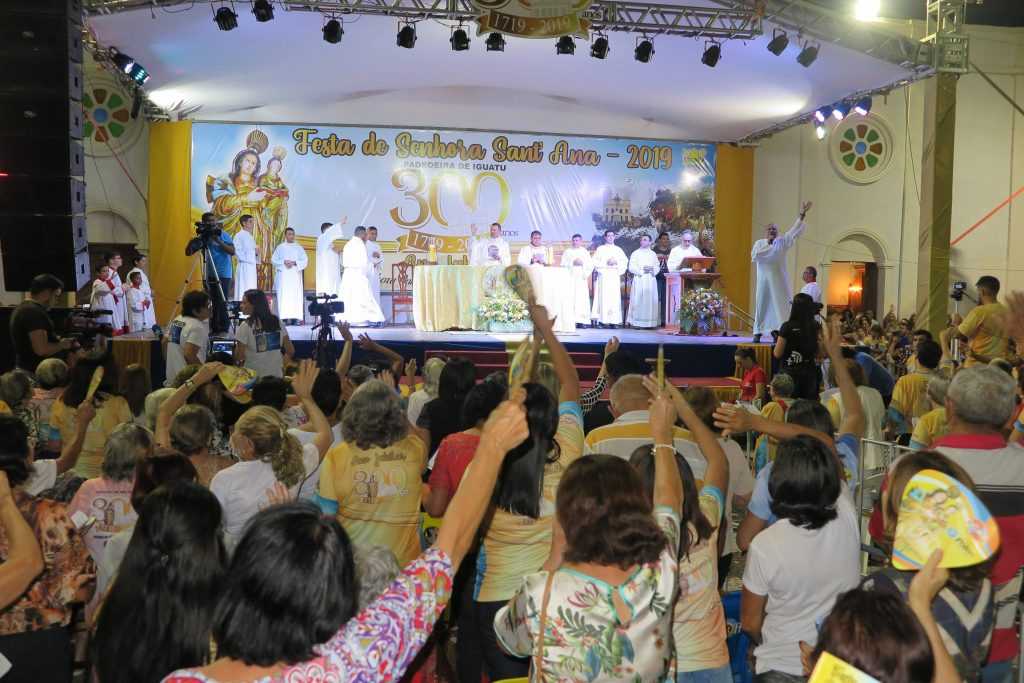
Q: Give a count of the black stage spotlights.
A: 12